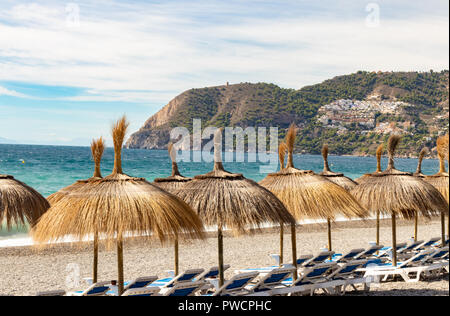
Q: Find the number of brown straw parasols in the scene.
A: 12